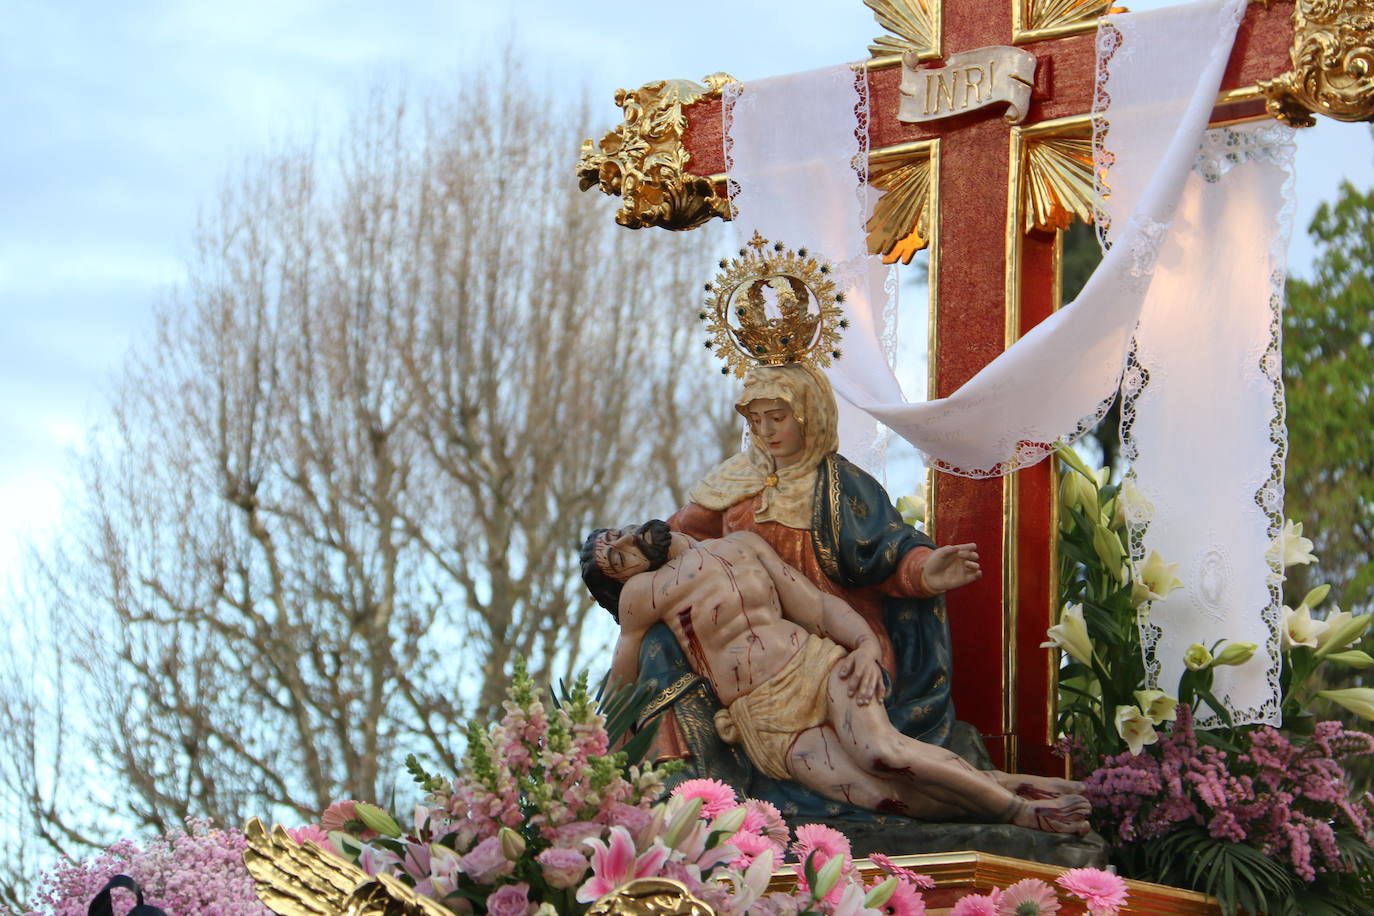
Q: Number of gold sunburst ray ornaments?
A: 4